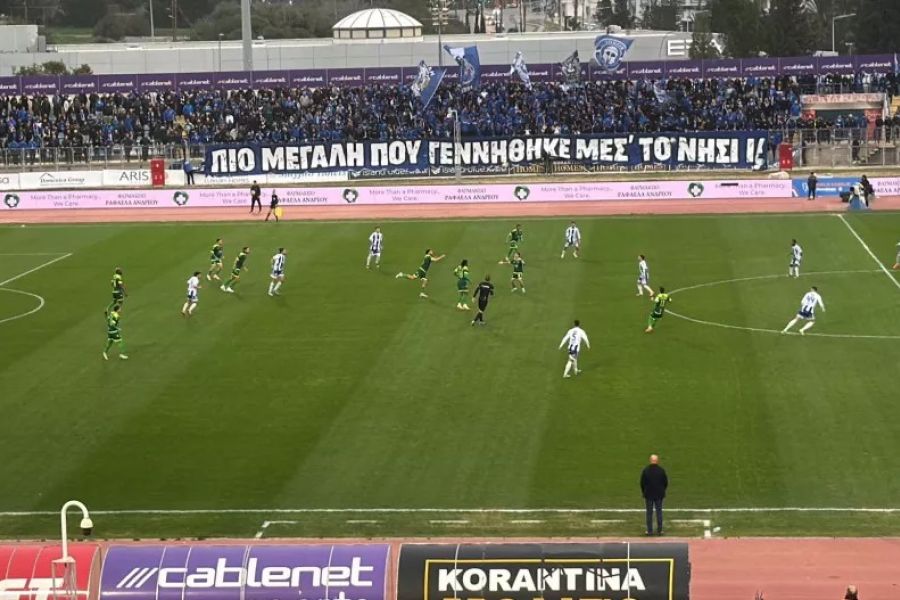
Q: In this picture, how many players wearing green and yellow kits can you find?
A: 9